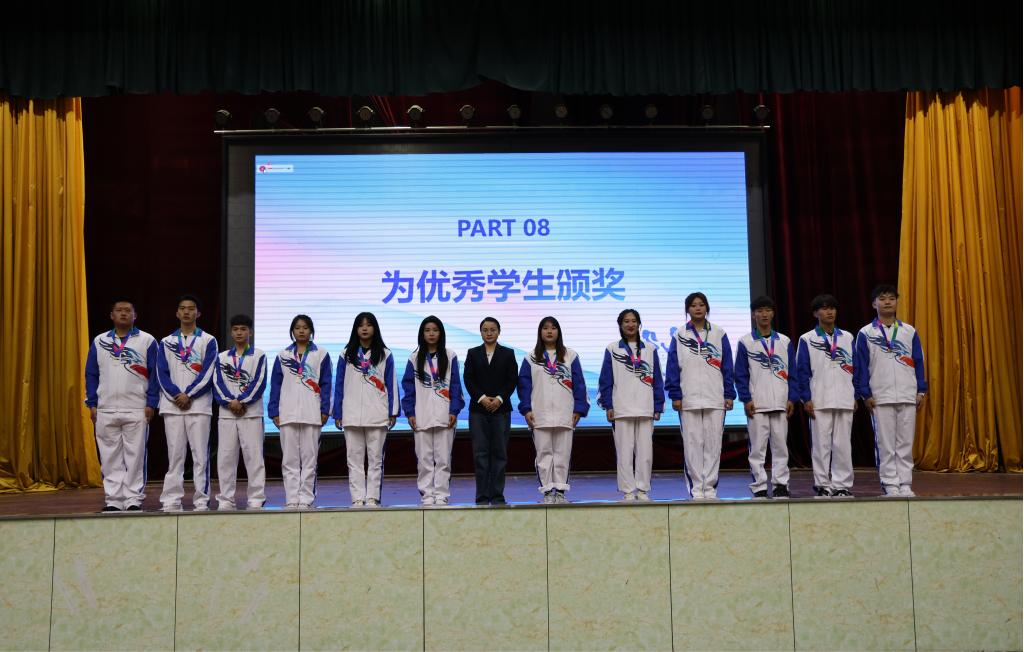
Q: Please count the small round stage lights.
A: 12